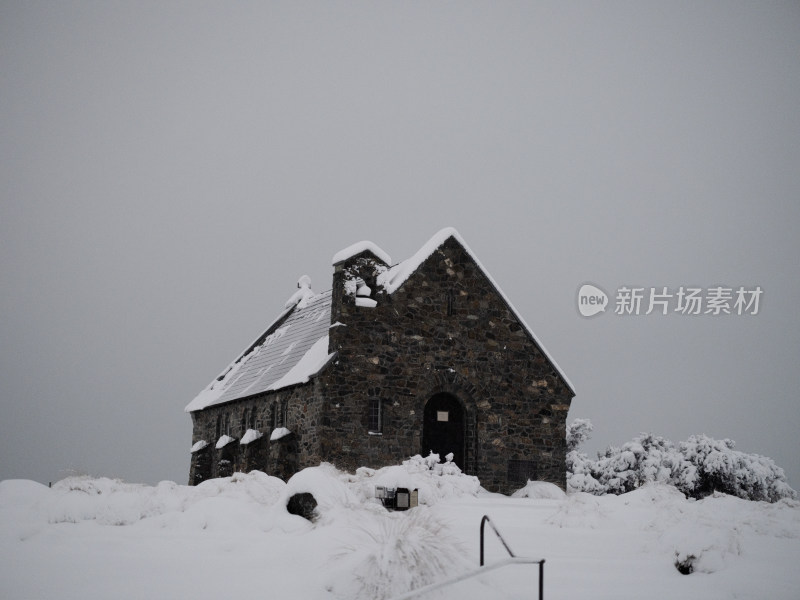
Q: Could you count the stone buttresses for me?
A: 4